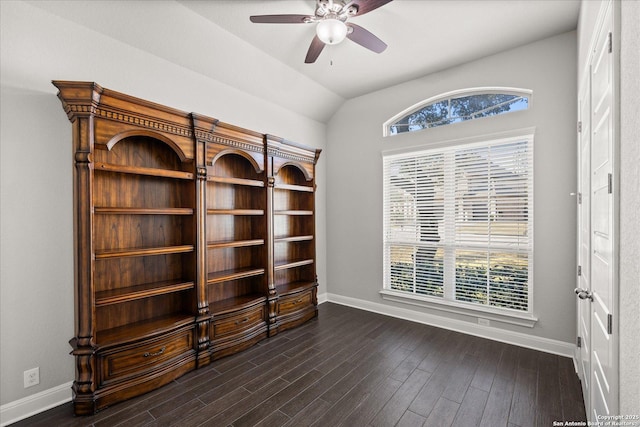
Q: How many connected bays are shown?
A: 3